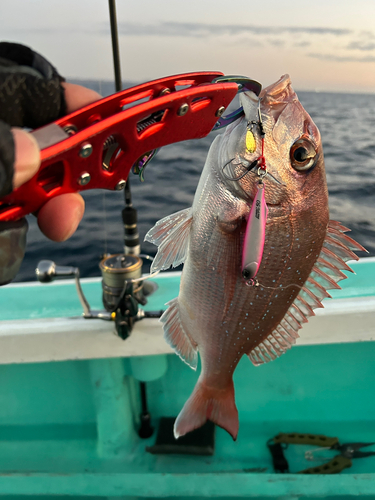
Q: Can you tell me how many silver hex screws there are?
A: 5